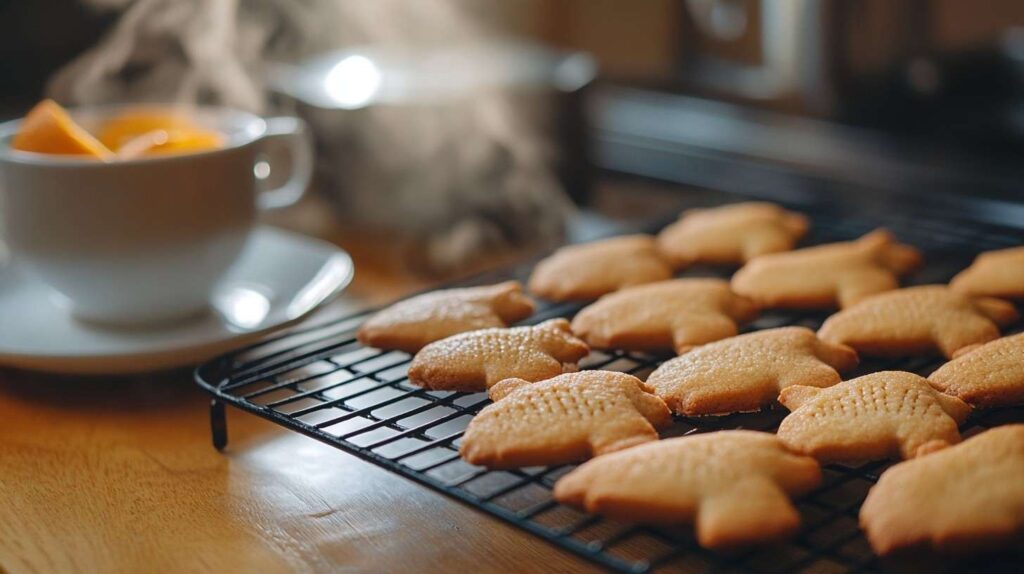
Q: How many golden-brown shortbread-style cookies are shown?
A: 14